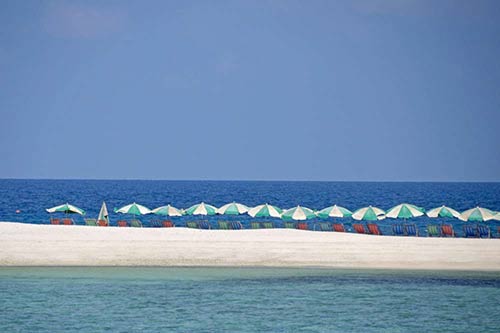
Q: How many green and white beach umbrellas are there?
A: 13